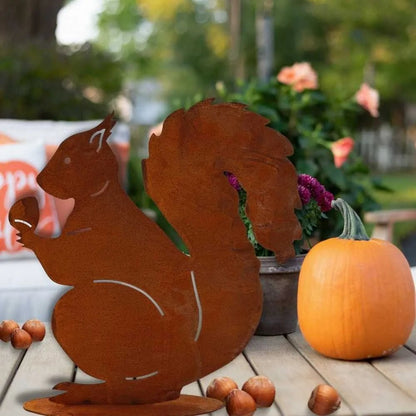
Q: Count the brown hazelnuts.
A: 7